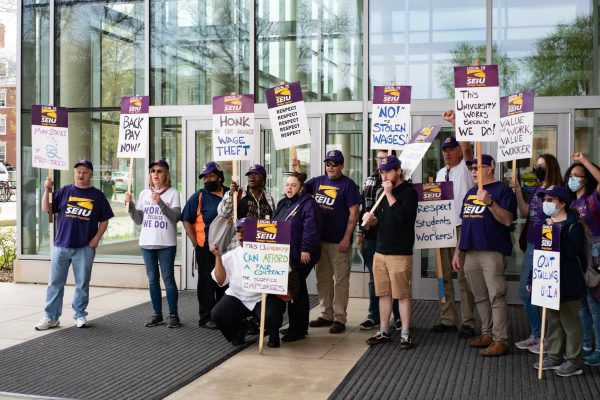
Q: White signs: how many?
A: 11